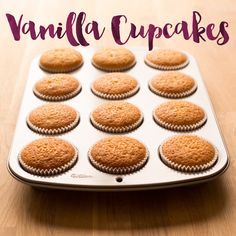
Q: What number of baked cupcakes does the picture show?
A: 12